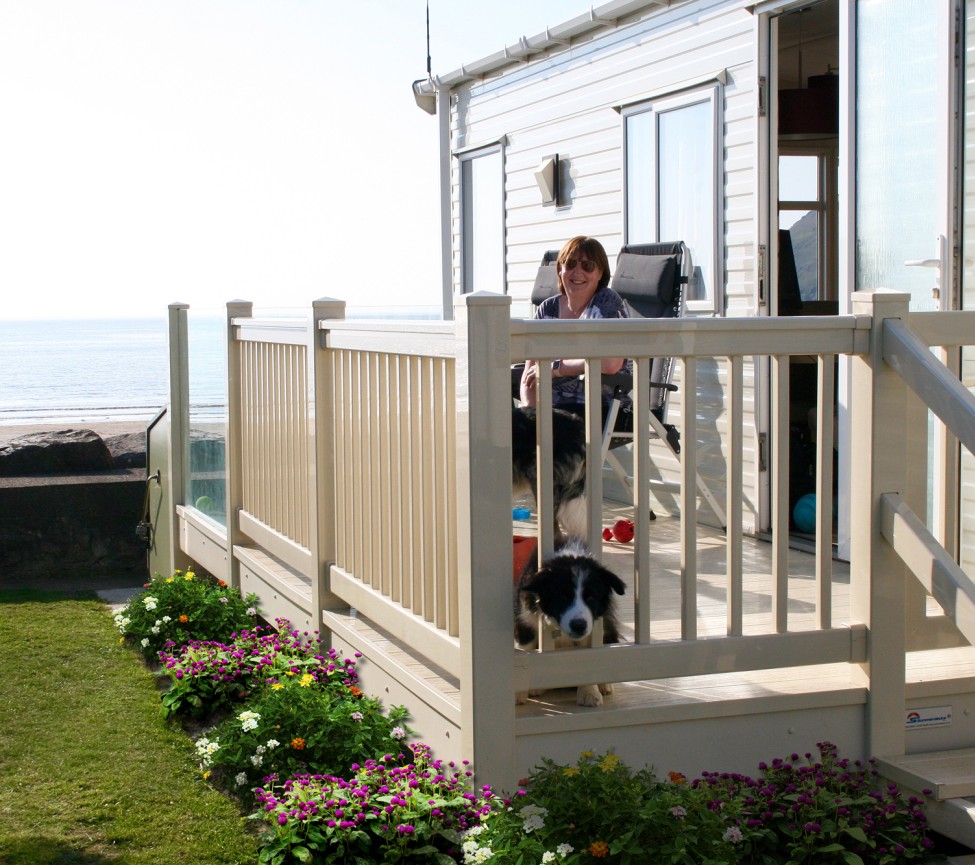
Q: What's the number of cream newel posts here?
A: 5